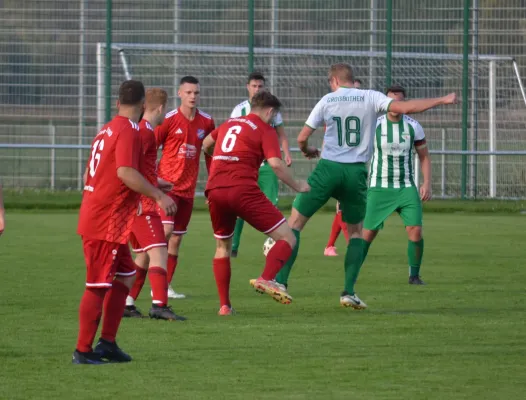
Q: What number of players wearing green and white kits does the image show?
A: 3